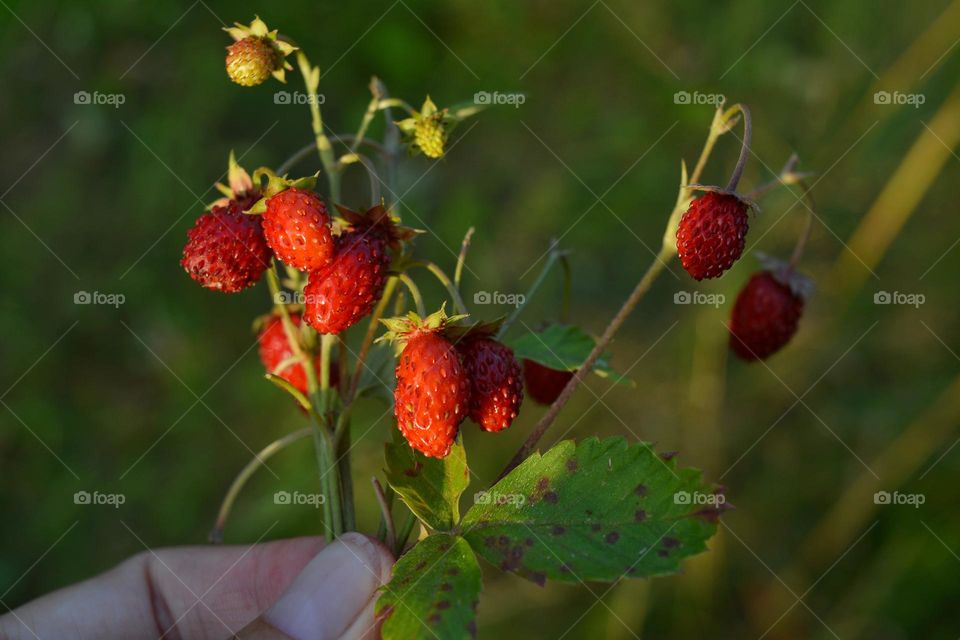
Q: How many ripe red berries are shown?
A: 9